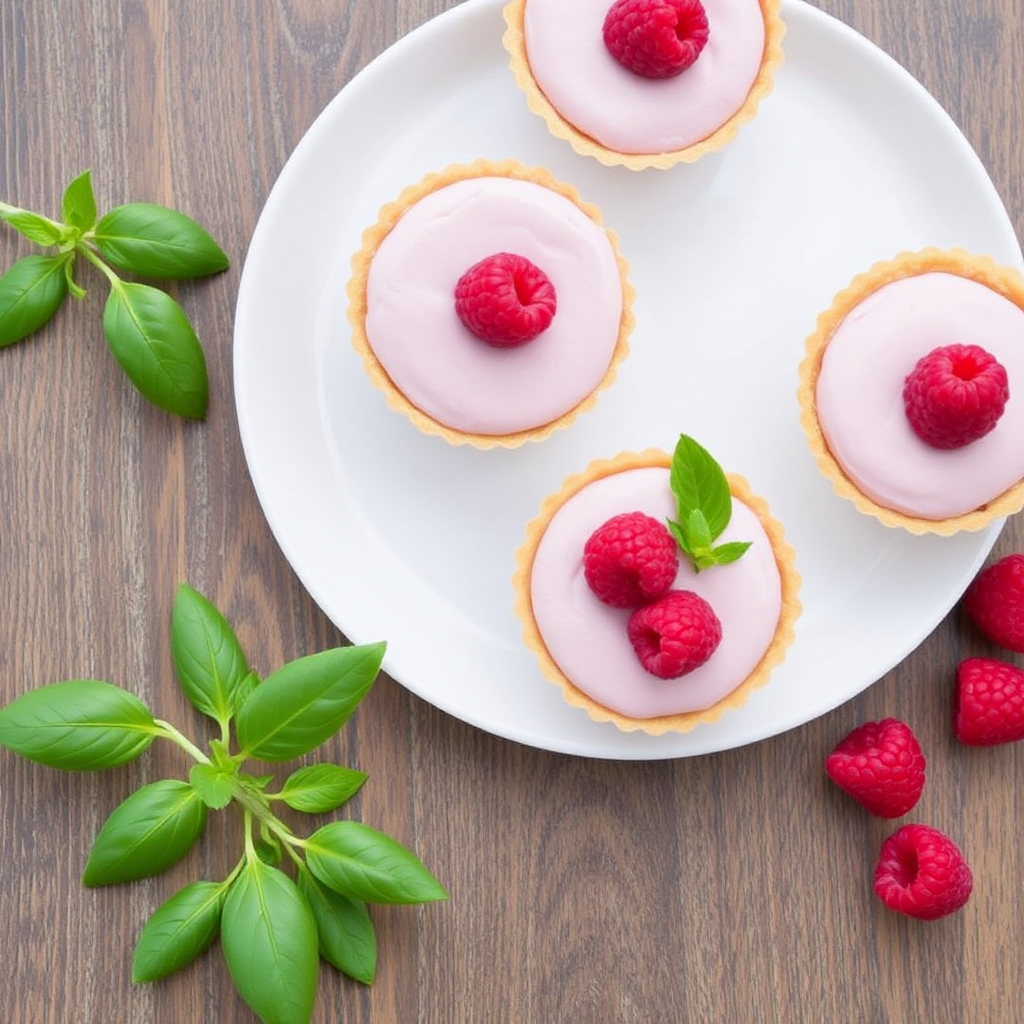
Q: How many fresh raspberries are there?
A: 9